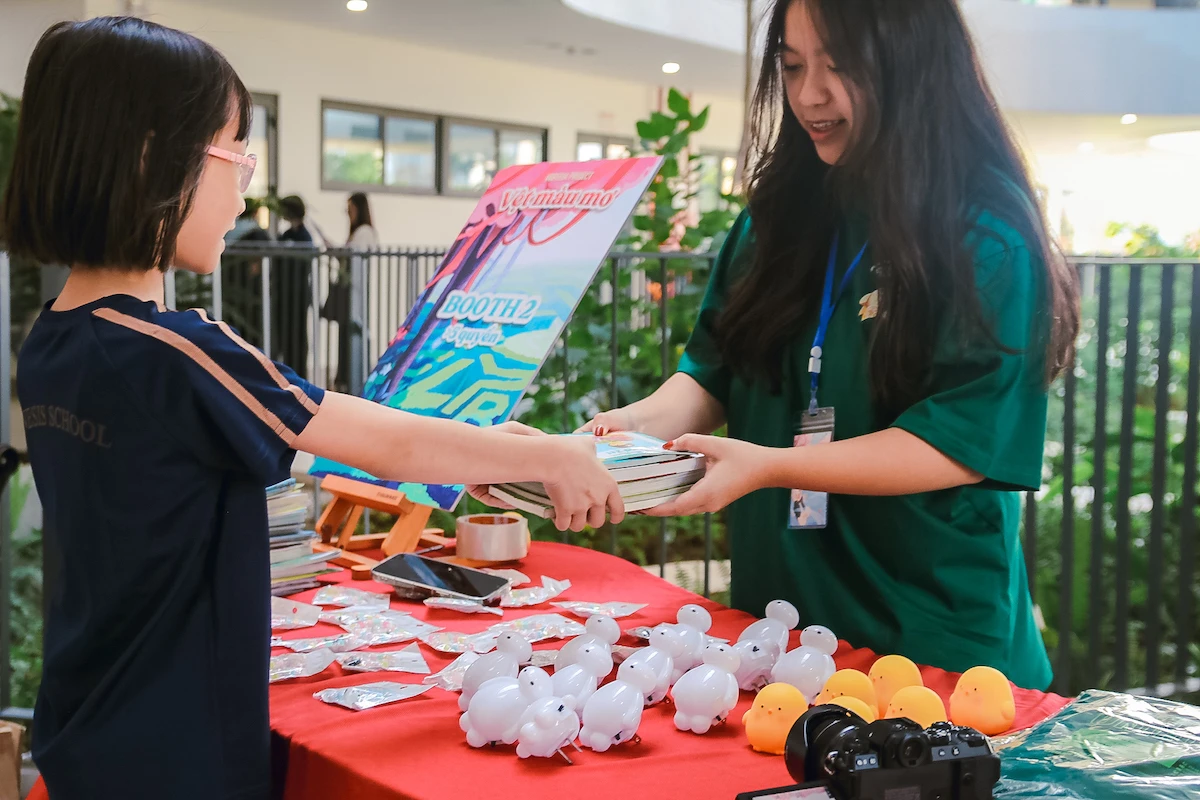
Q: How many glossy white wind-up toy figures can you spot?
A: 12